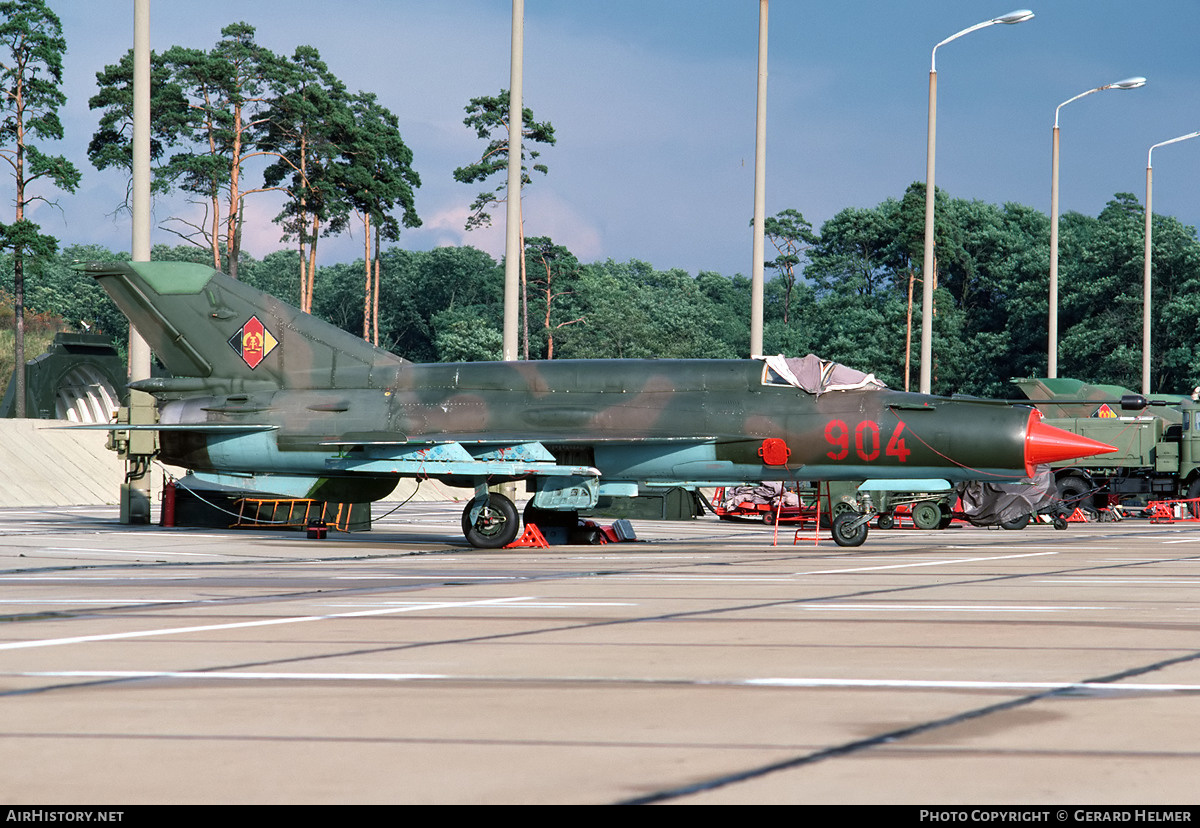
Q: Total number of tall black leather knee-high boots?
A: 0